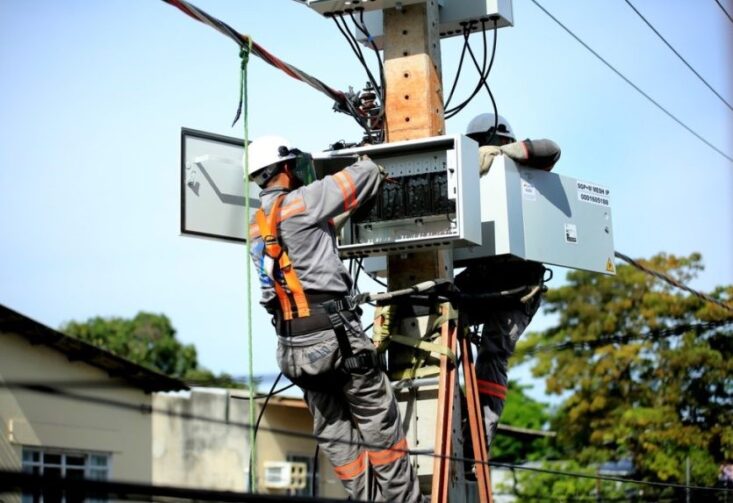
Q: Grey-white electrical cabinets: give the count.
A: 4